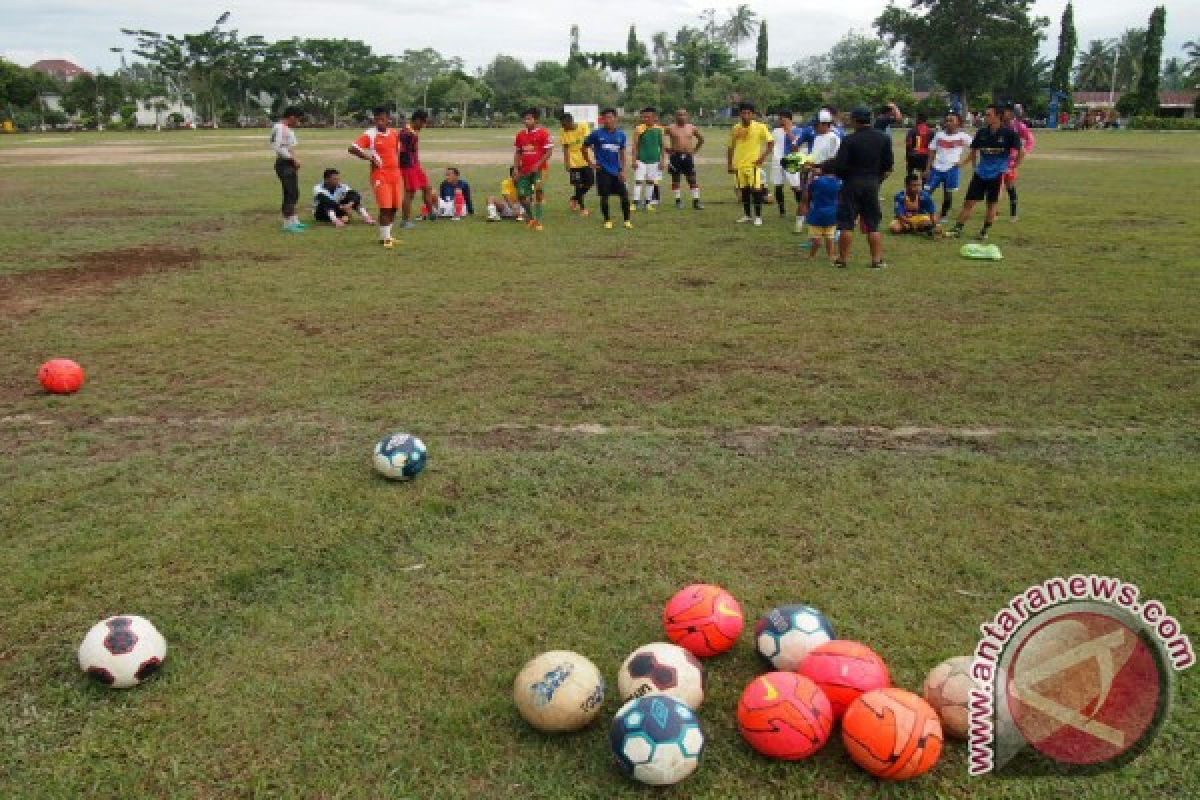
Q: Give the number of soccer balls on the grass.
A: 12